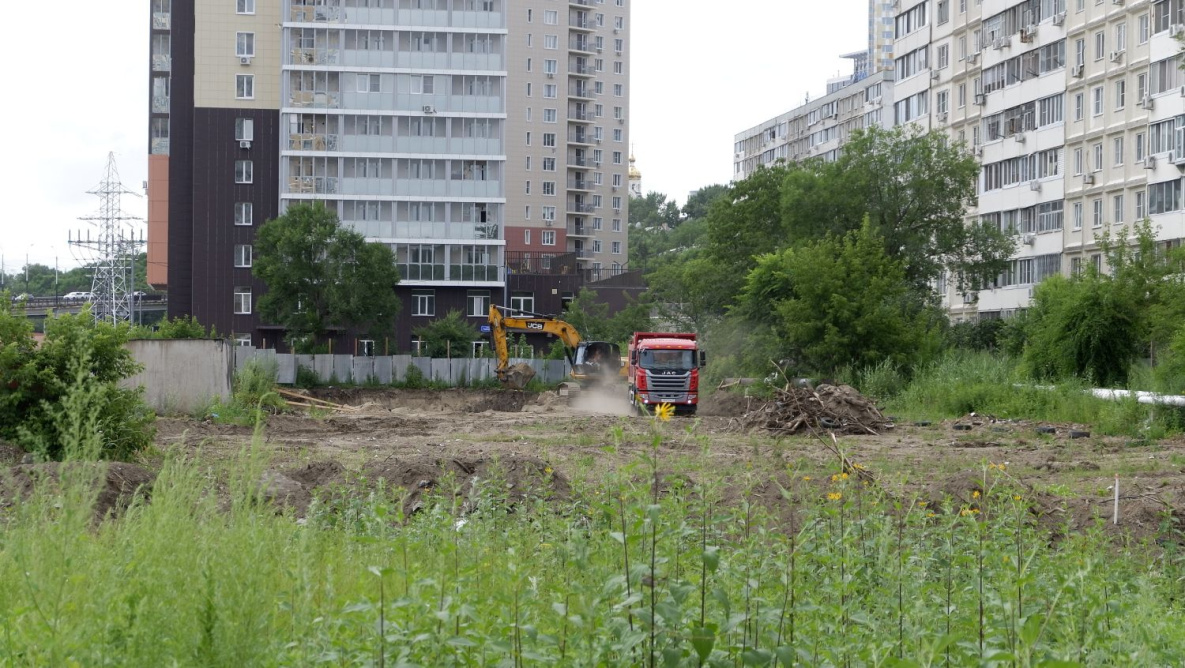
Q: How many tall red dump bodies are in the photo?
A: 1